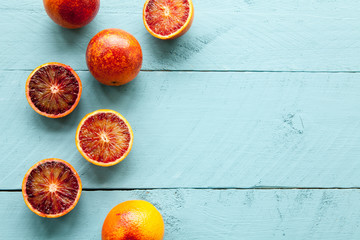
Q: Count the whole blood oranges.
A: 3